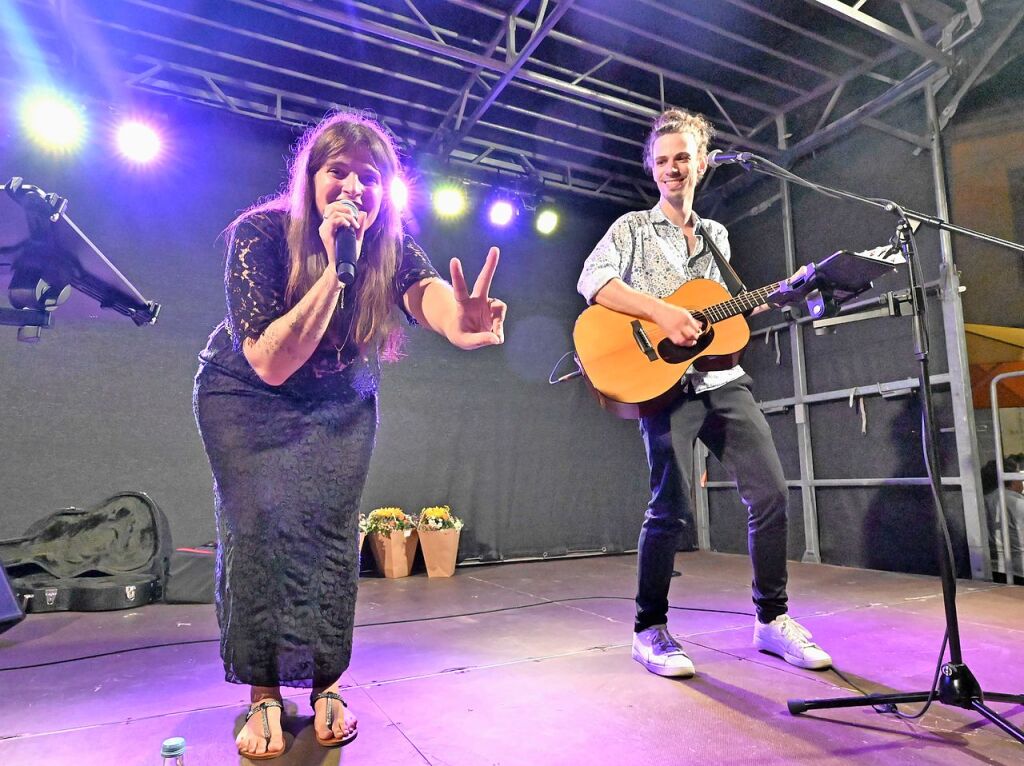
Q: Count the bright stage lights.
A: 6